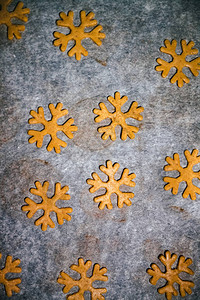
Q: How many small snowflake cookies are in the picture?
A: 11